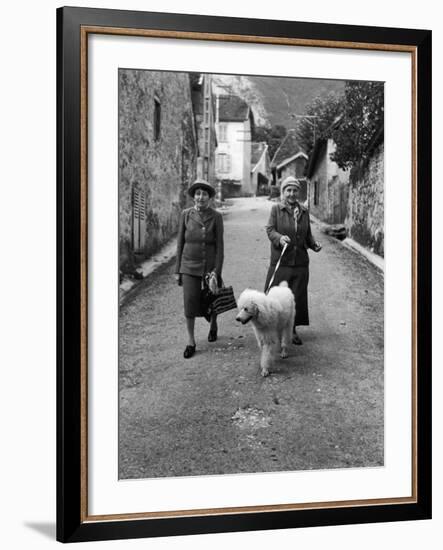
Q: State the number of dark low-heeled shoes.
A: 3